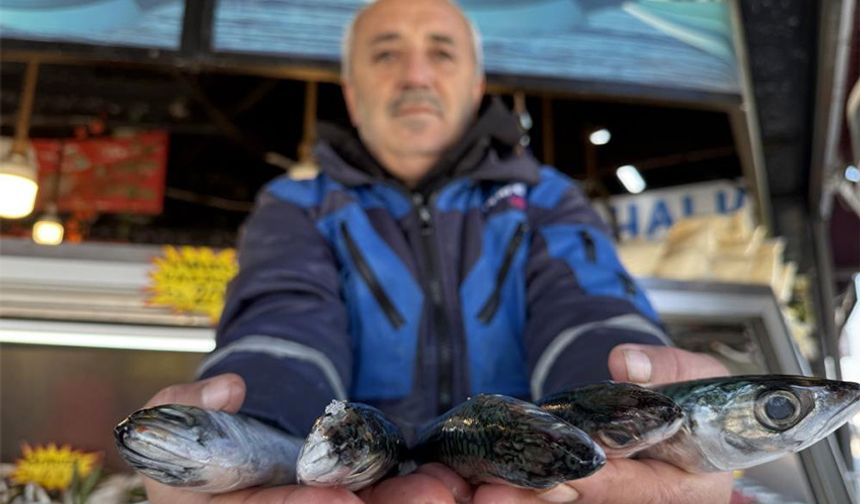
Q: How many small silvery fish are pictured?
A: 5